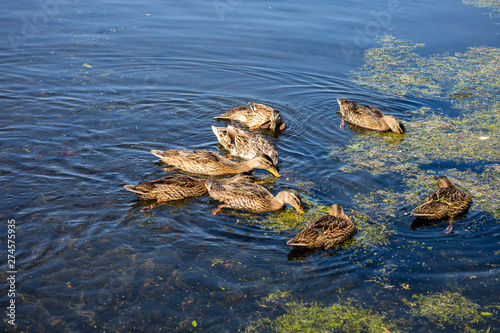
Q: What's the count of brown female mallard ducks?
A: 8